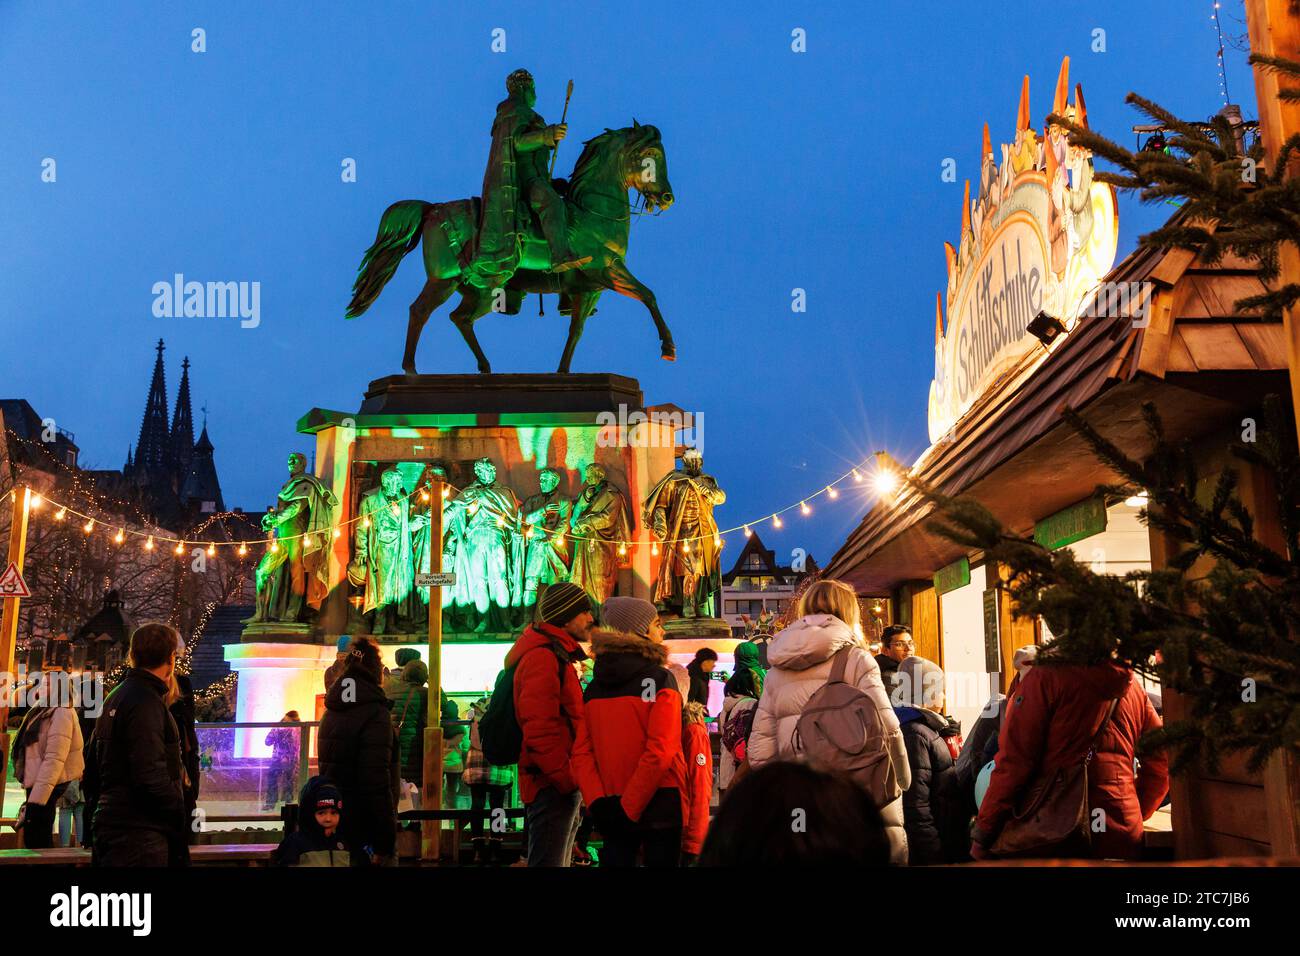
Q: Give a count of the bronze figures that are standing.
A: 7